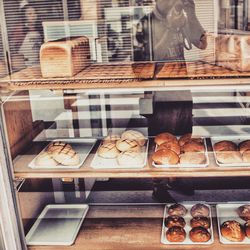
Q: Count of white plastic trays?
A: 7